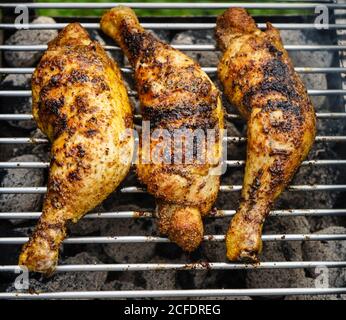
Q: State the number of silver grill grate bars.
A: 13